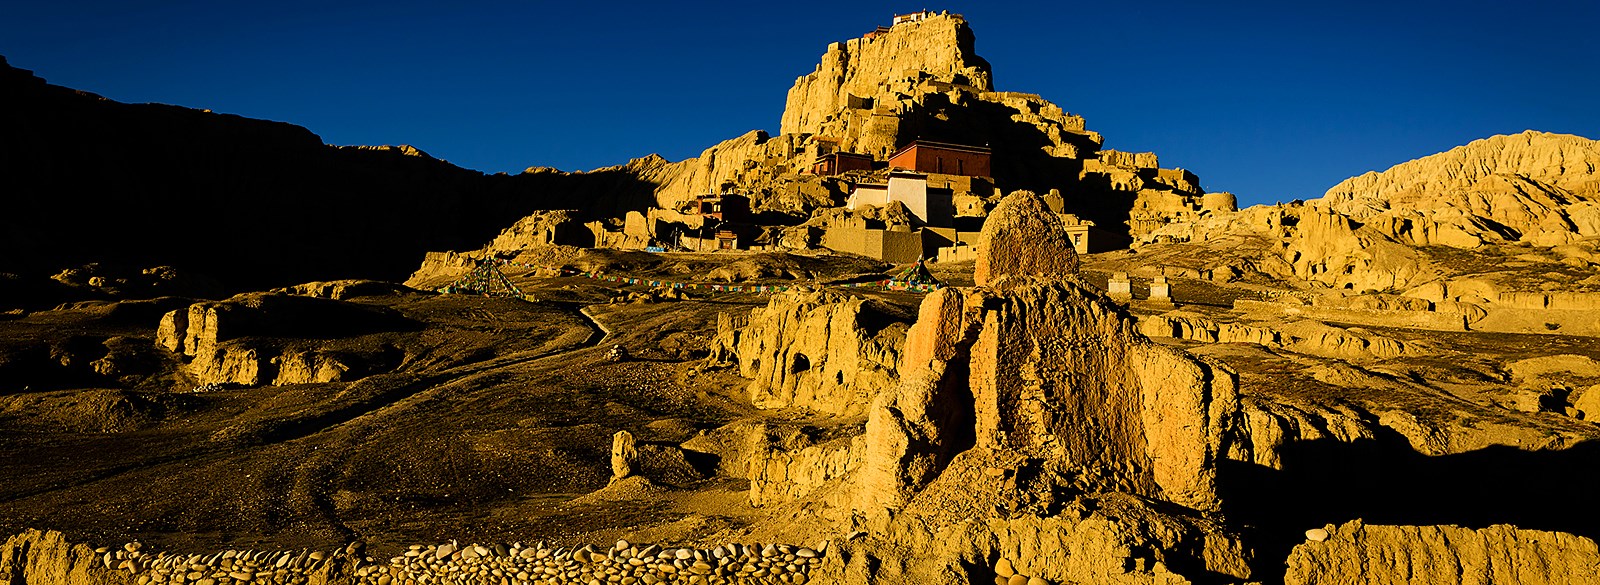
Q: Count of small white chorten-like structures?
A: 2